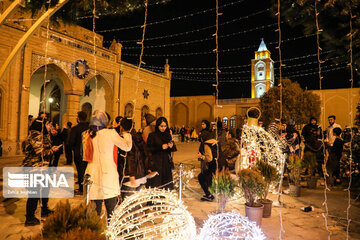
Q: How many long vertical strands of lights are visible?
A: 7